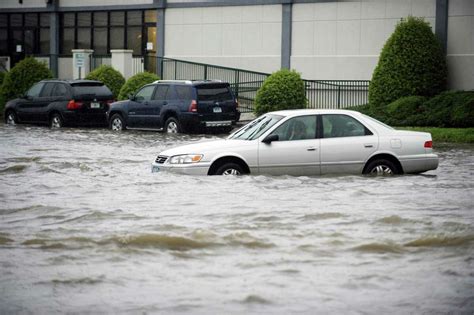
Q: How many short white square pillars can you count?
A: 2